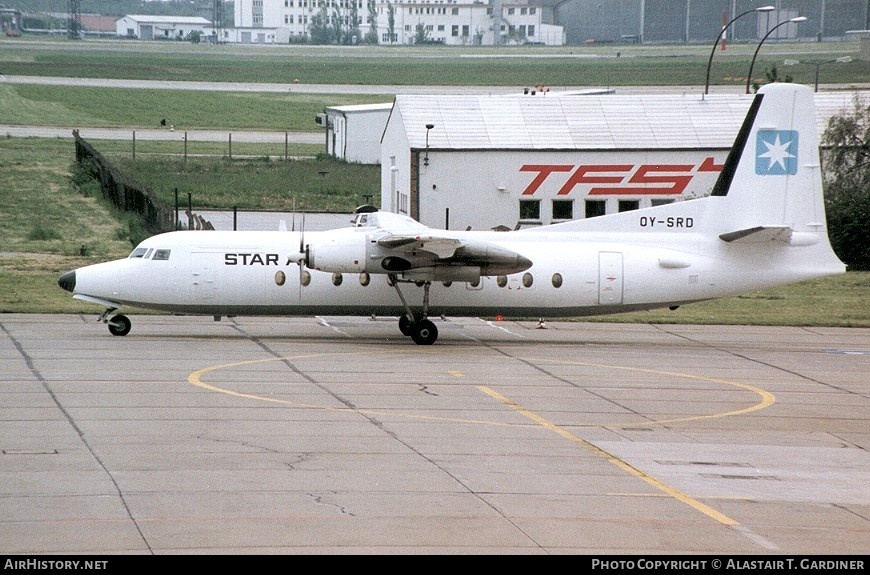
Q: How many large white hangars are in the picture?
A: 1